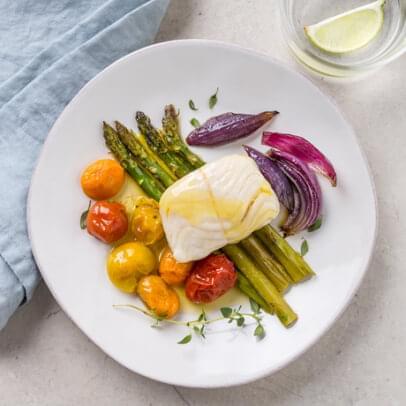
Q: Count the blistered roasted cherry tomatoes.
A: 7